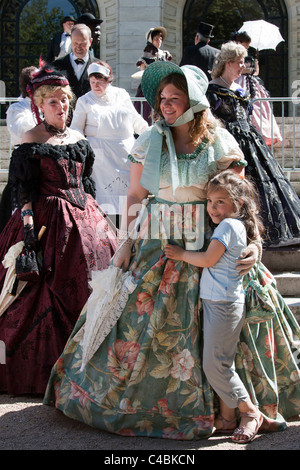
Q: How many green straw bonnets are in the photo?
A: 1